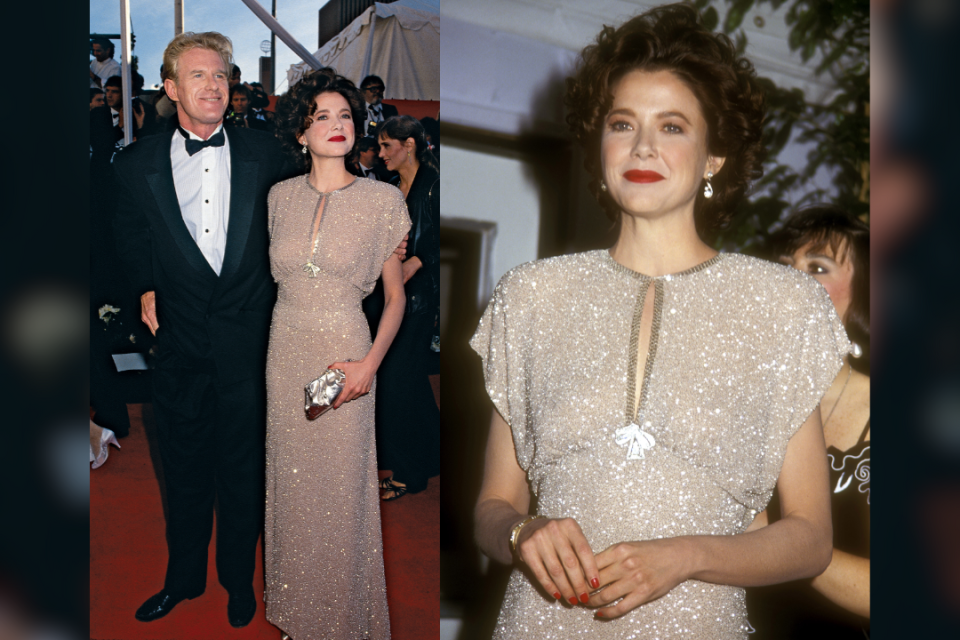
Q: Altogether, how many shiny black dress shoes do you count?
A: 2